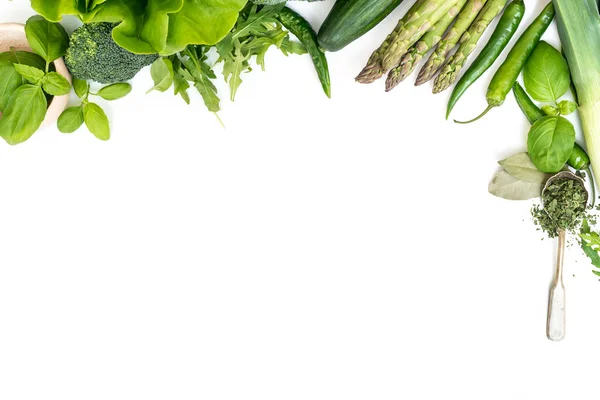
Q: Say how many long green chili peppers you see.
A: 4